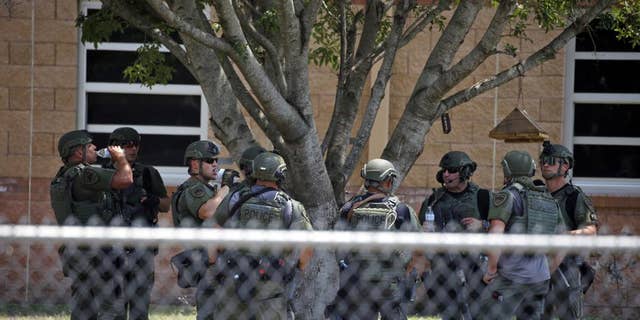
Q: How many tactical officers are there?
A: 9